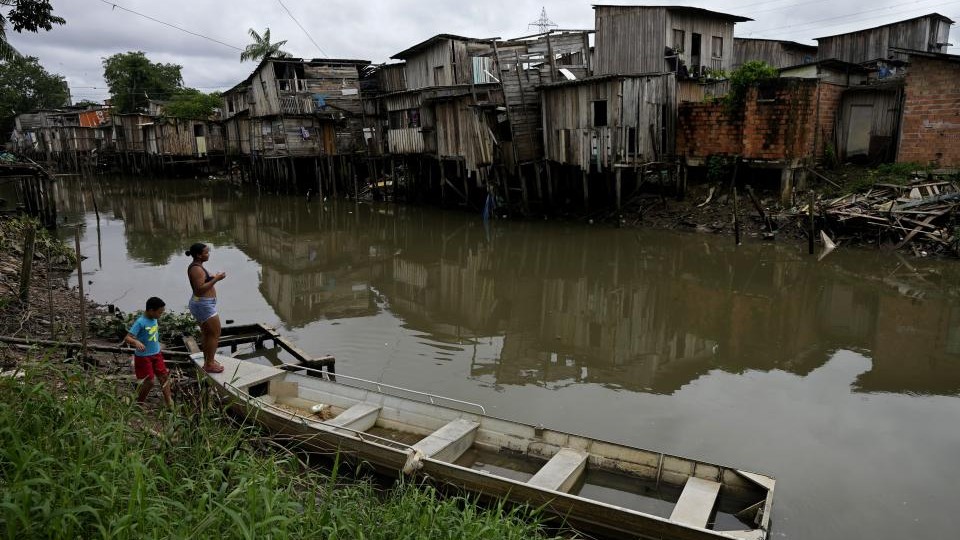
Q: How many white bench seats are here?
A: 4